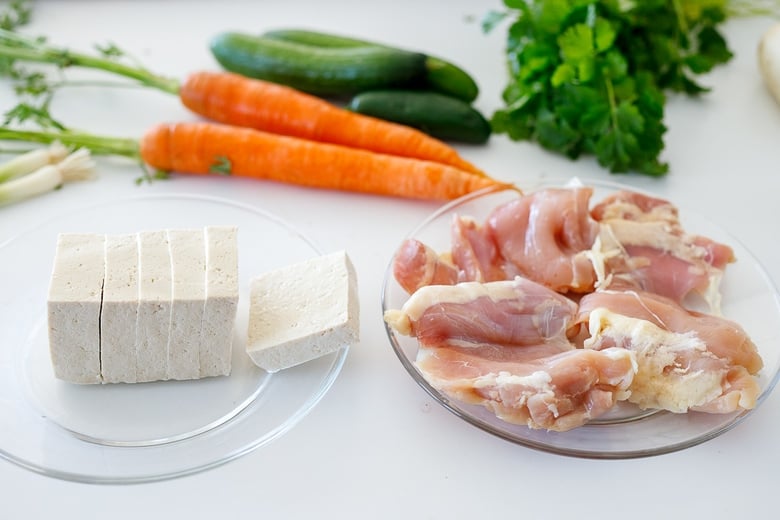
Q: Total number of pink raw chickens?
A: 4